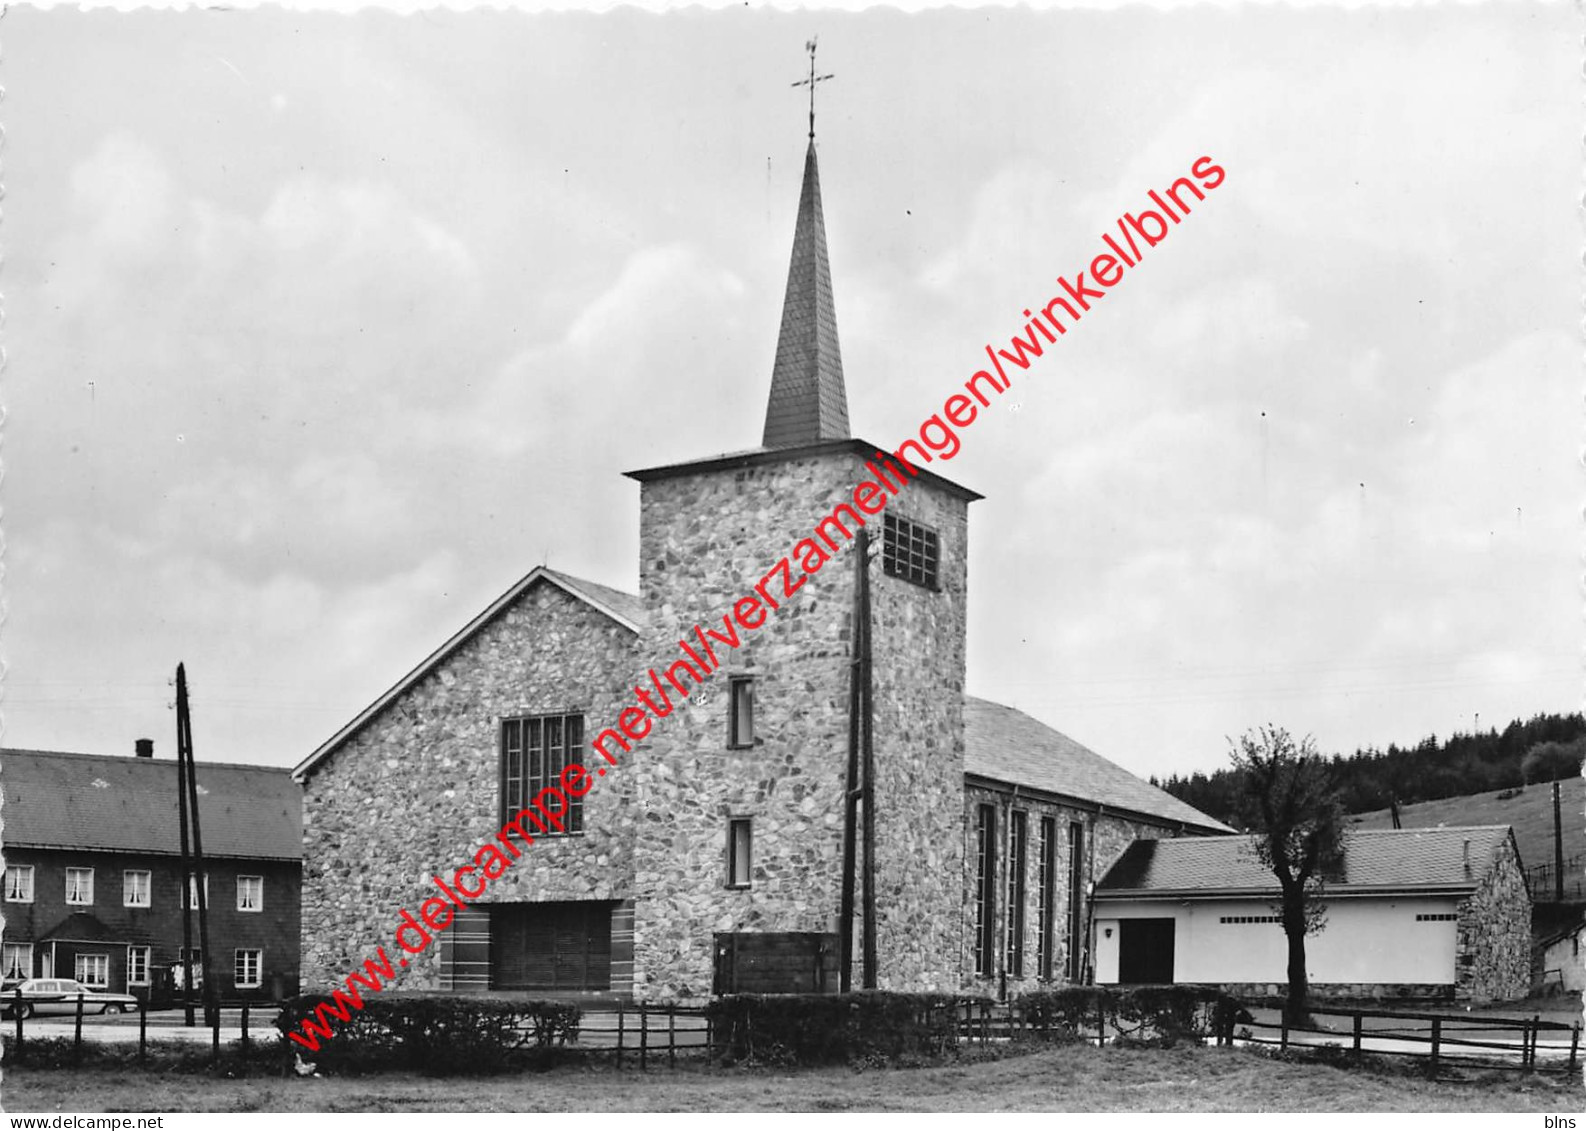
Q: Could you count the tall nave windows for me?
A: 4